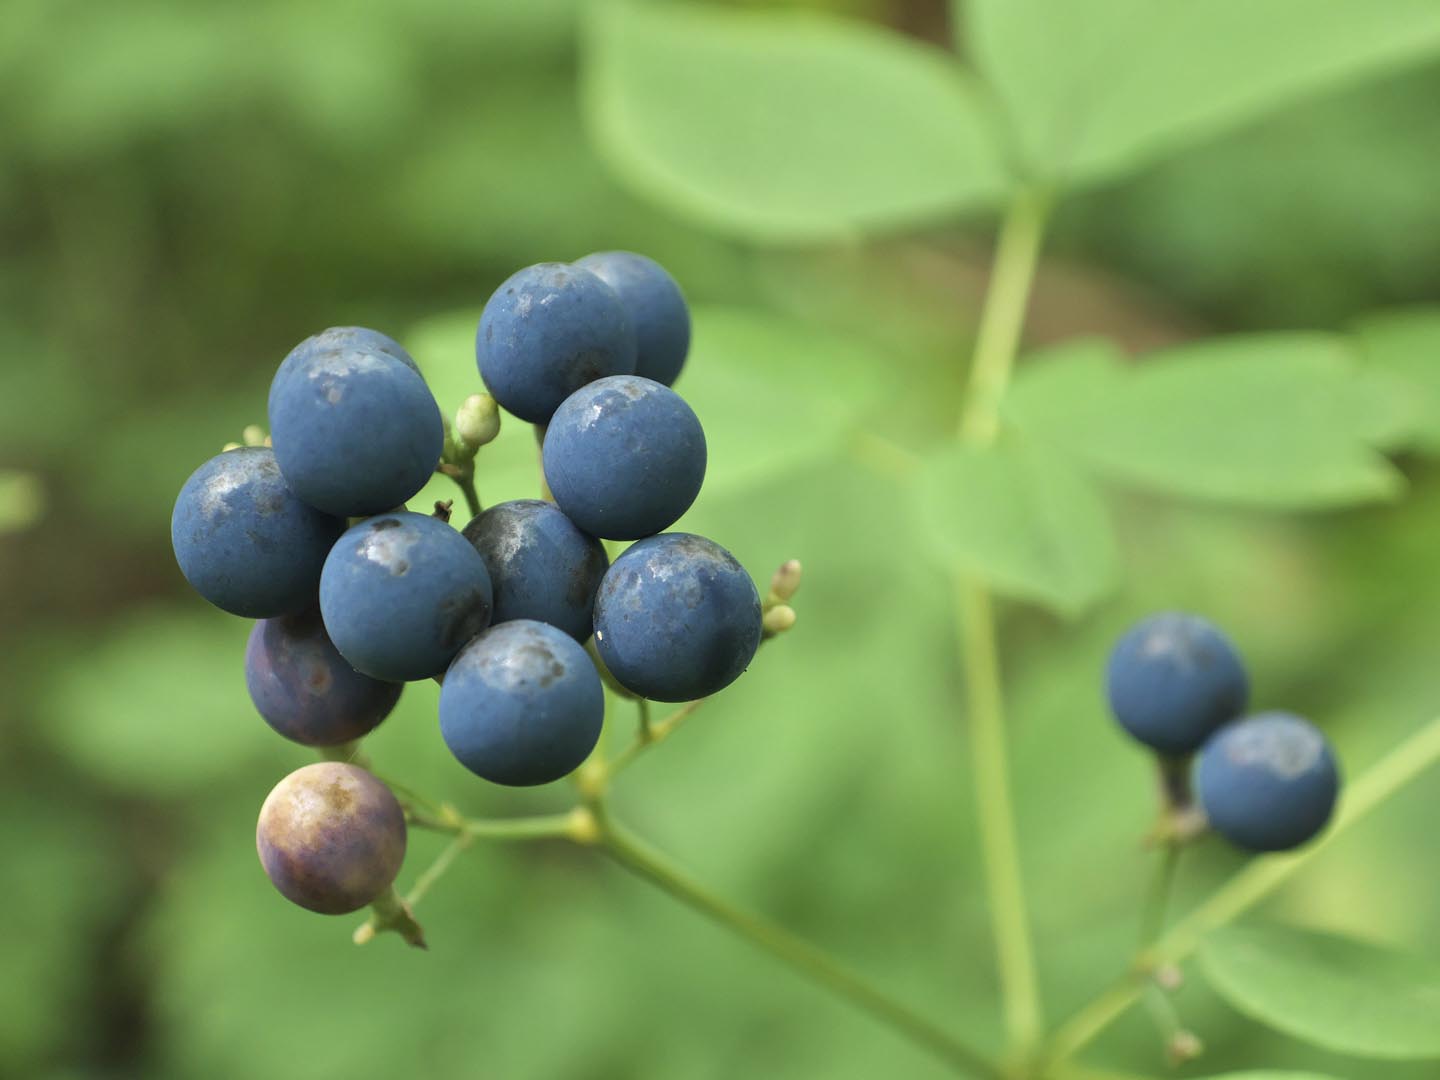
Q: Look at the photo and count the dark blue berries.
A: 13